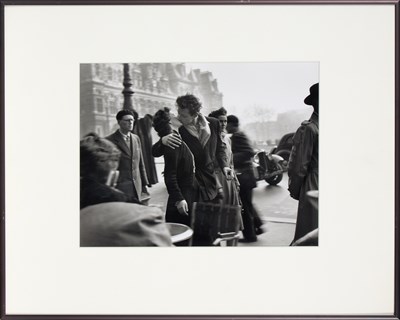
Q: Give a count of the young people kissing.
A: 2